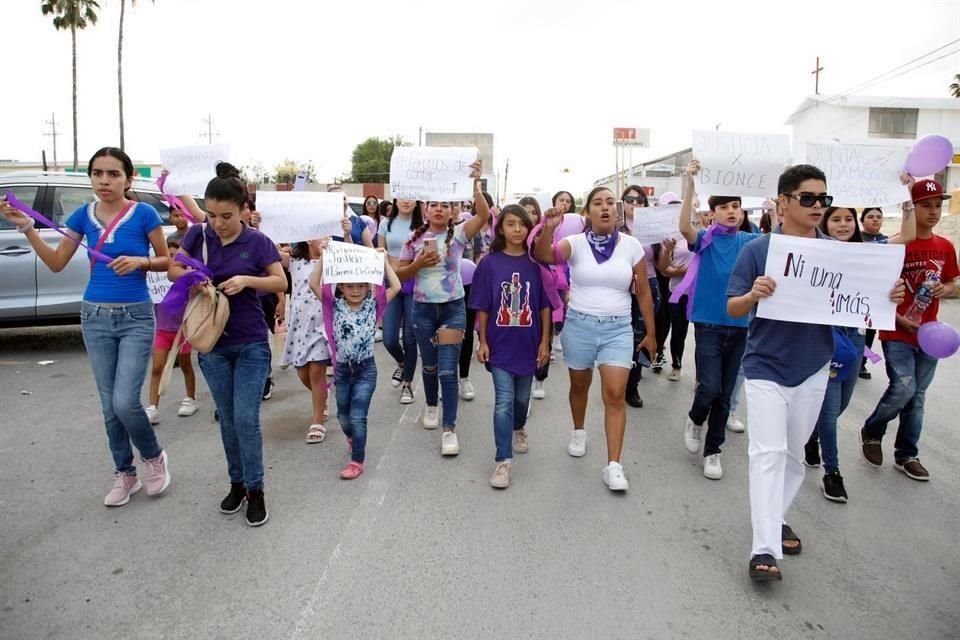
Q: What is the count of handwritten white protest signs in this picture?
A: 9